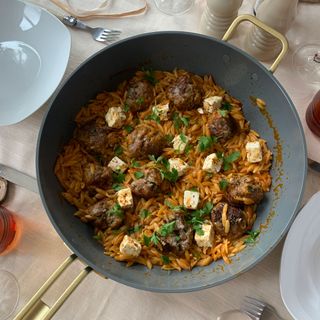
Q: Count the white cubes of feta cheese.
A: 12